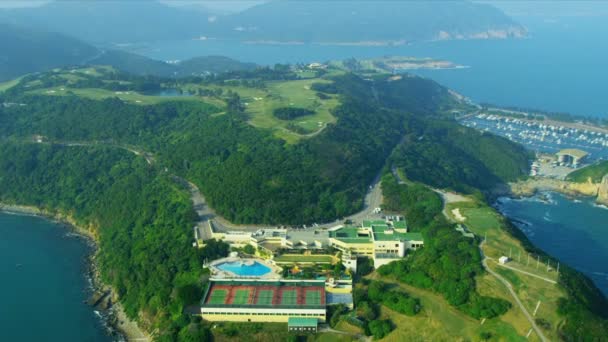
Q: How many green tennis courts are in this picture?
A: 5